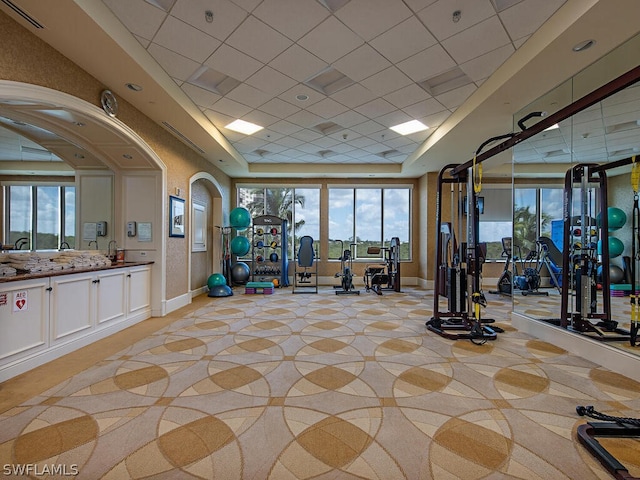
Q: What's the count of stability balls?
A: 4